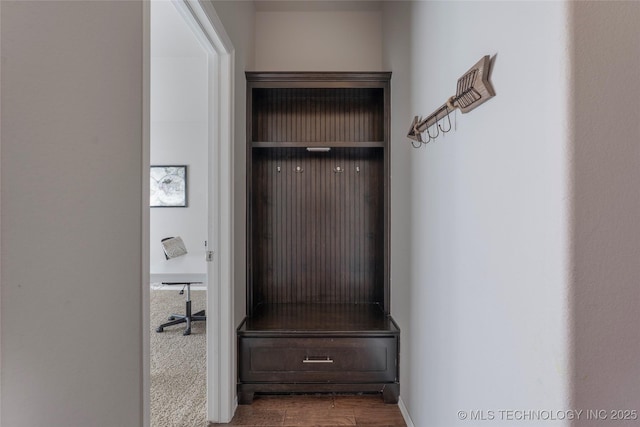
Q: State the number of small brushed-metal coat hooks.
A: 4